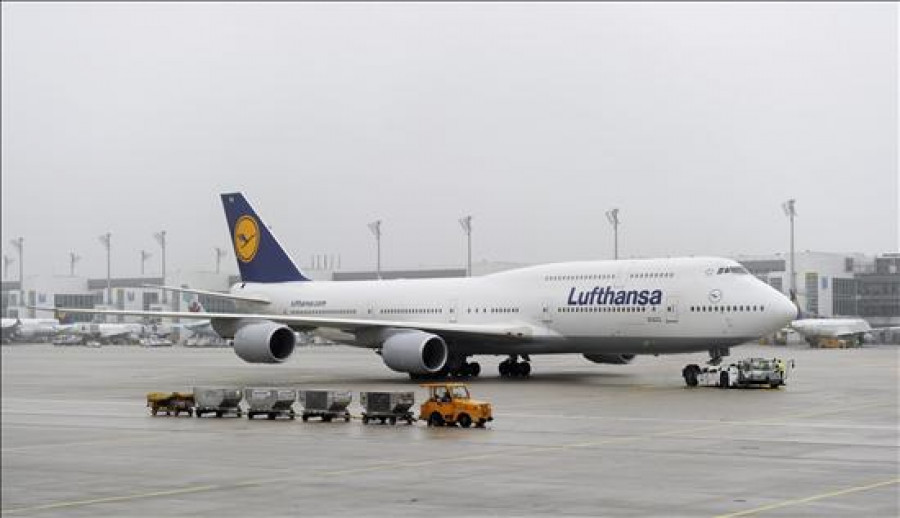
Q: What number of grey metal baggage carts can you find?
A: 4